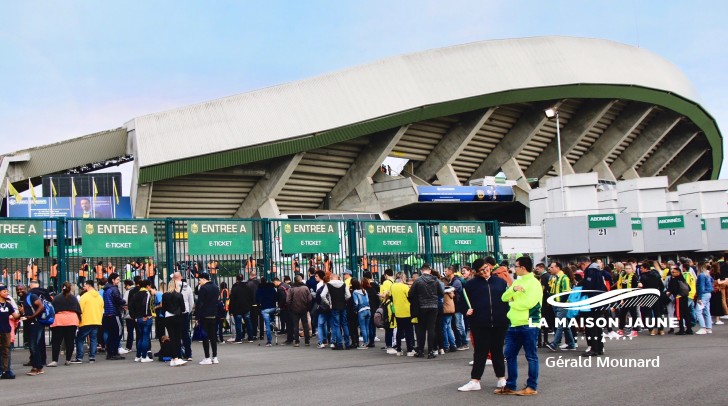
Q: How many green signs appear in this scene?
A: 11